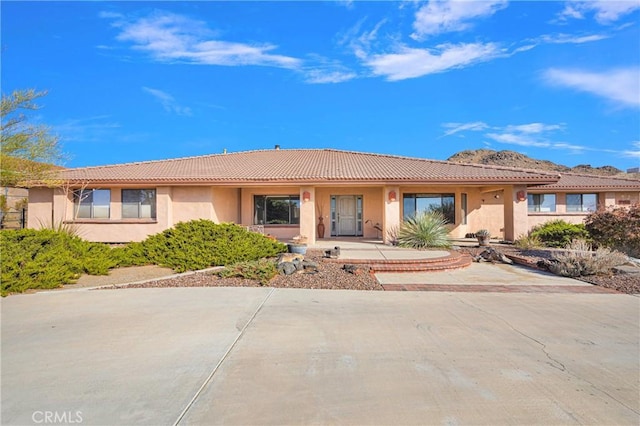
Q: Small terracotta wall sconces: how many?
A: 3